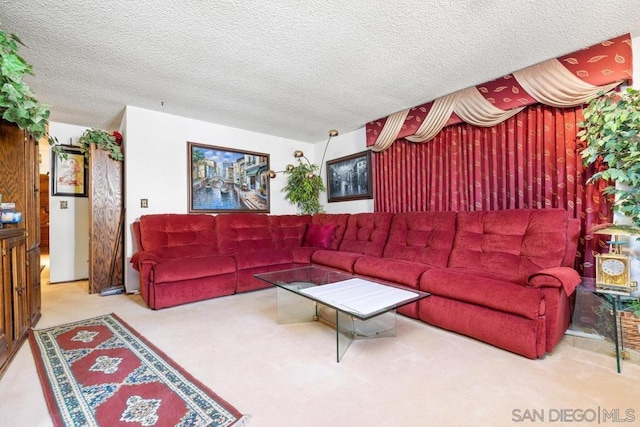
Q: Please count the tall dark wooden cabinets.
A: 2